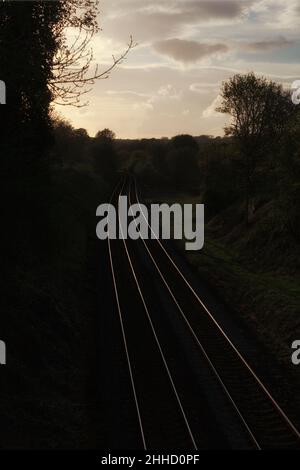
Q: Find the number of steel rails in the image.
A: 4